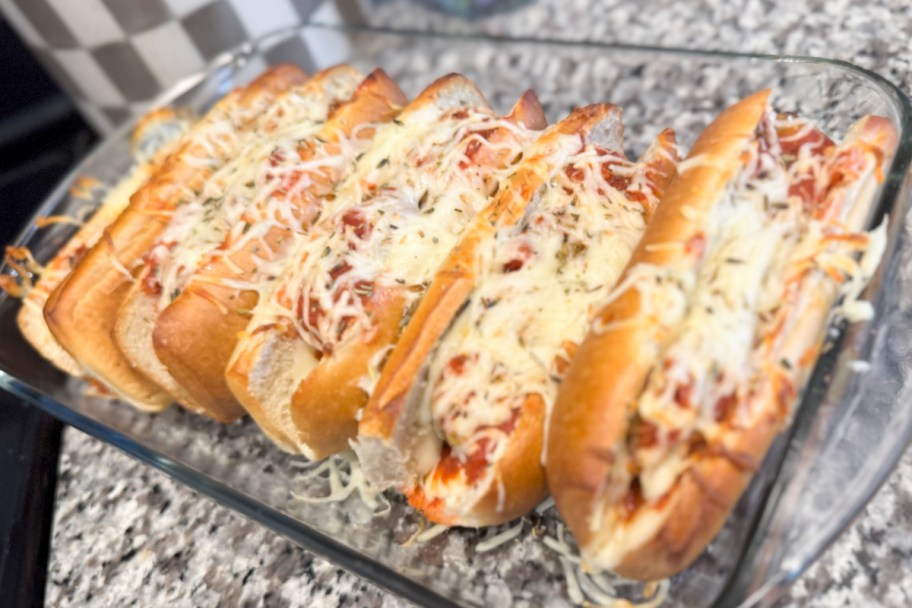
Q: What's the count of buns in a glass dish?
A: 5